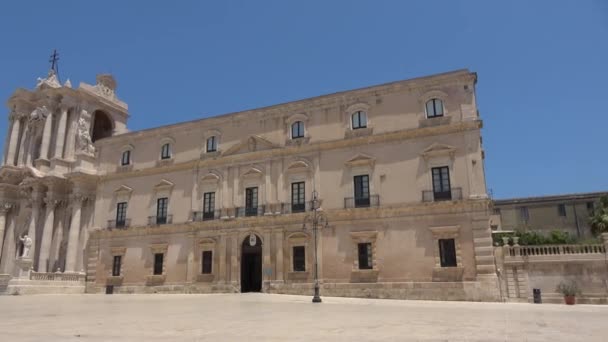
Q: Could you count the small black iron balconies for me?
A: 7